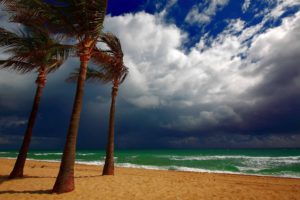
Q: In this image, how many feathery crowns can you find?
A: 3